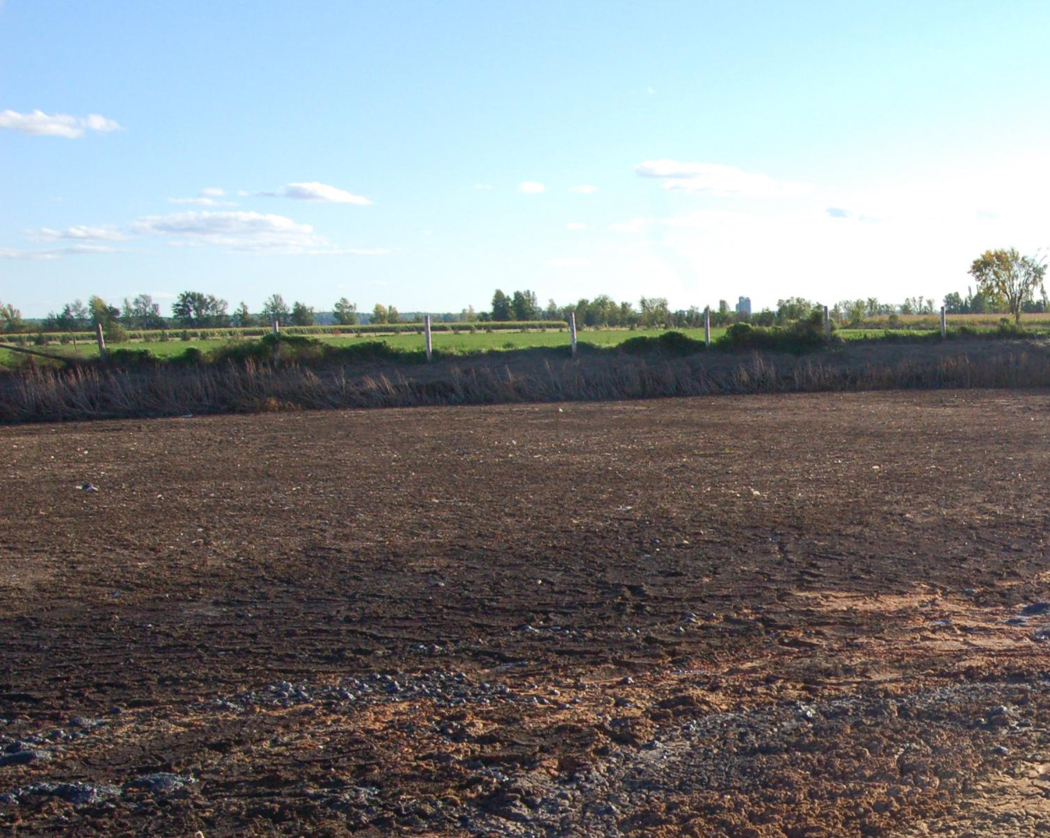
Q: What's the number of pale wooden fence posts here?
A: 7